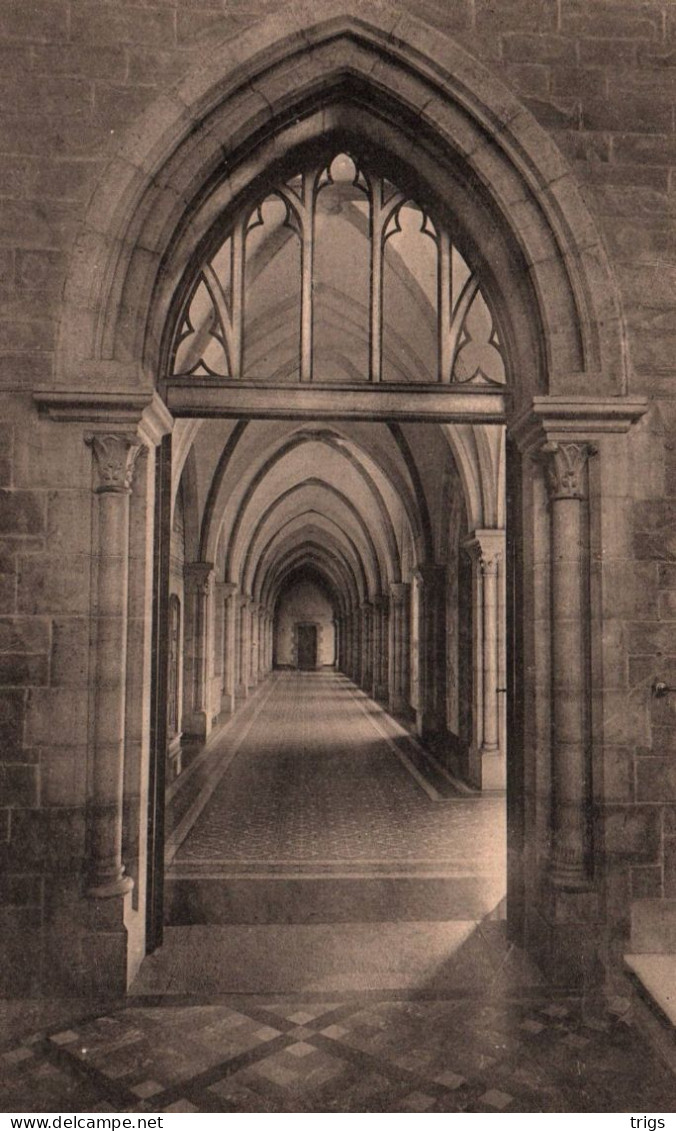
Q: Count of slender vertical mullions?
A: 4